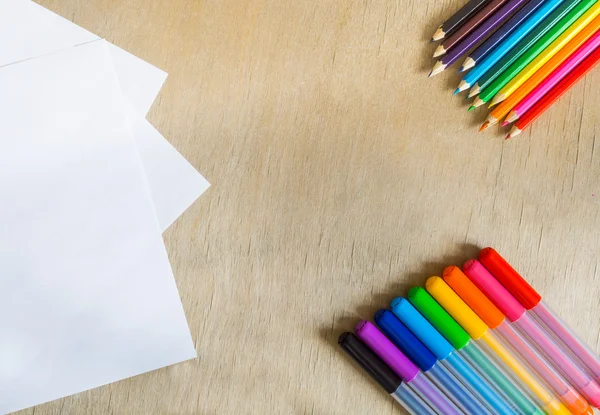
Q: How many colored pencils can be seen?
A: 11